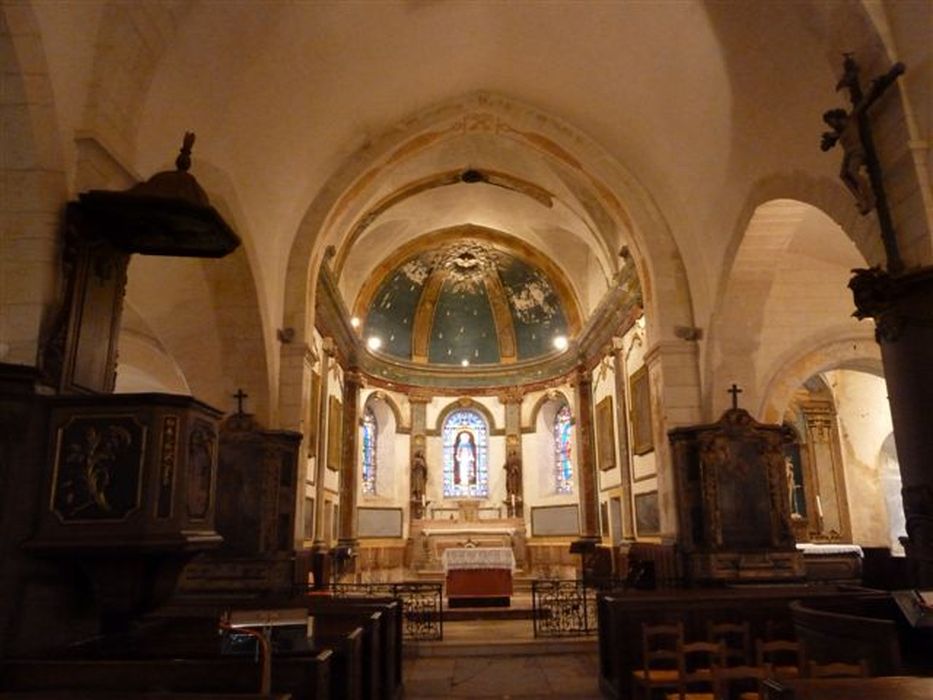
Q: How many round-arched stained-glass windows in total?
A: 3